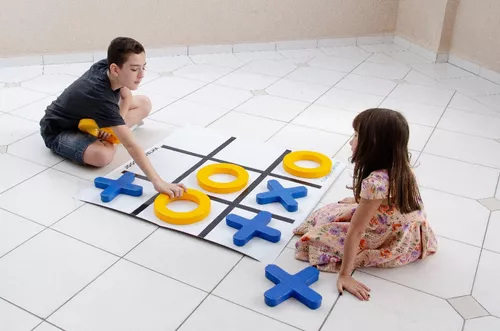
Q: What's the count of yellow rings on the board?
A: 3